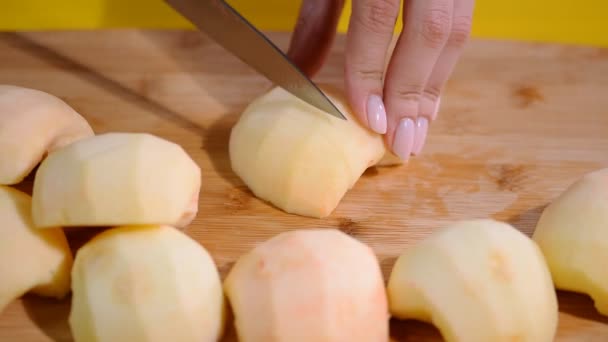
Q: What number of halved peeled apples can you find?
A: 8